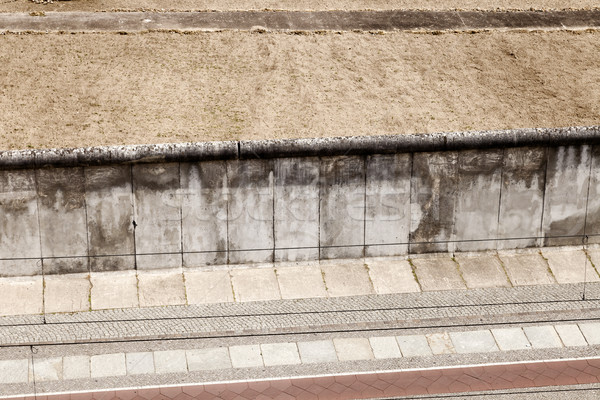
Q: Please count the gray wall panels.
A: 14